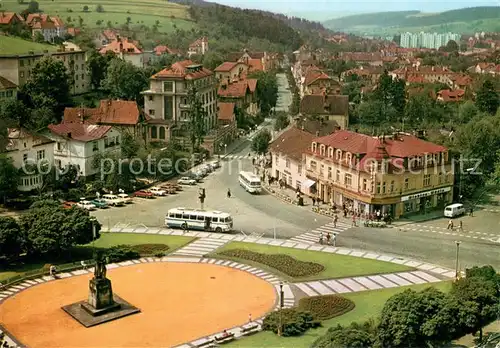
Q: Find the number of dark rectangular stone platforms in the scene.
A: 1